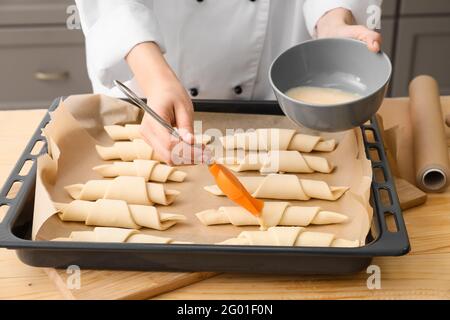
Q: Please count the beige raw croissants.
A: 11